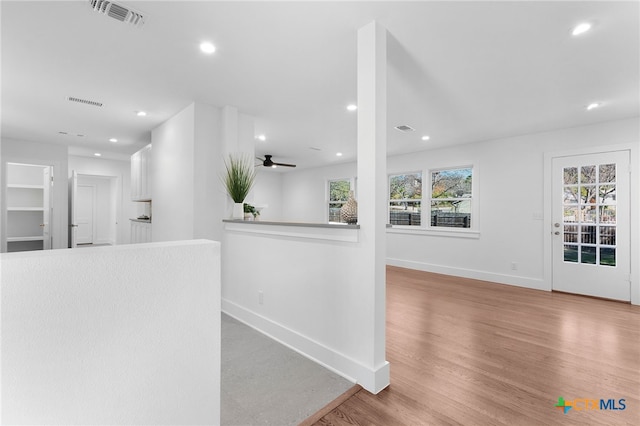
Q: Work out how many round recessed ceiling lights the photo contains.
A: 10